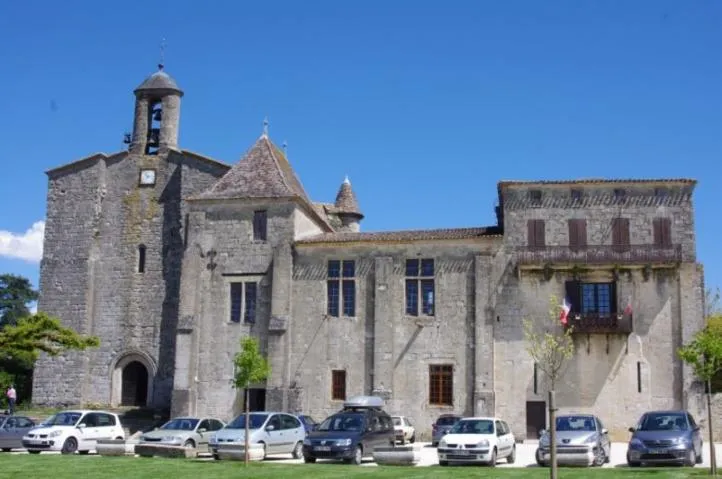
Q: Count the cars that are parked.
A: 11